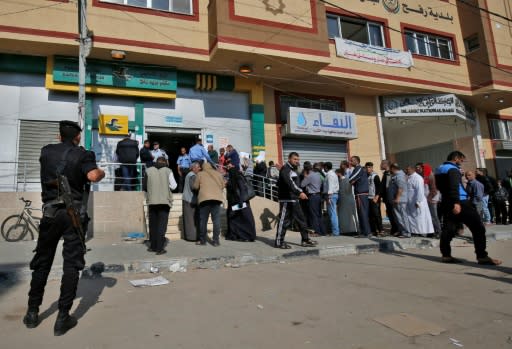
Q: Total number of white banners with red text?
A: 1